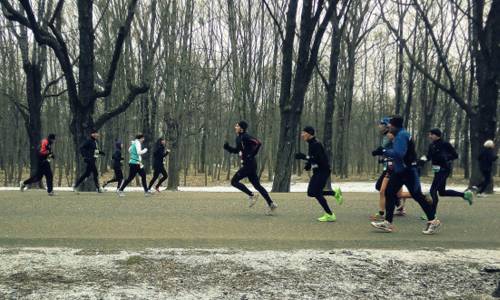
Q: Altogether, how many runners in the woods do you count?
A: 11